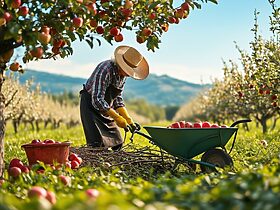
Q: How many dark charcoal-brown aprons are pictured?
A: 1